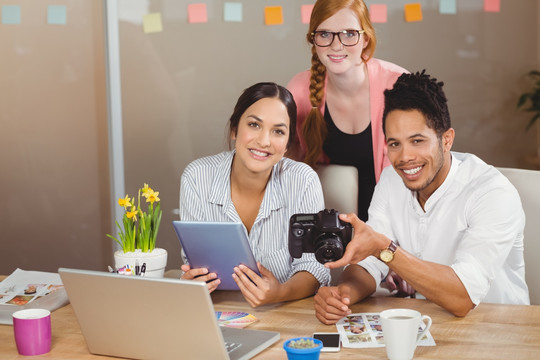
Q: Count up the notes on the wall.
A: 11